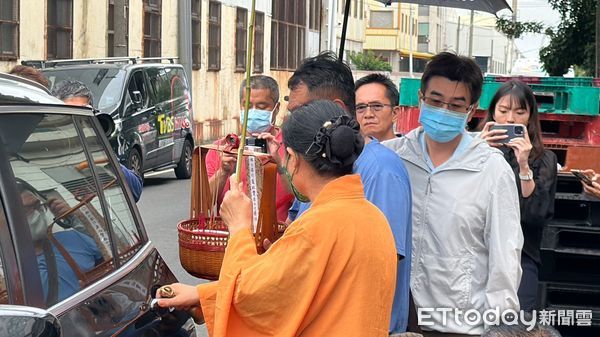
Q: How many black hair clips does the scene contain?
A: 1